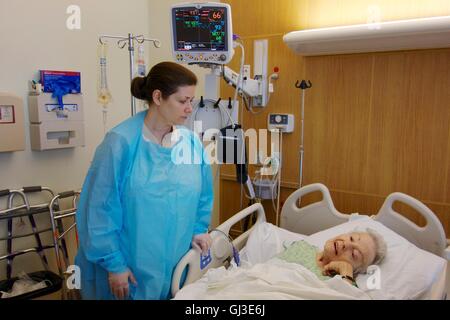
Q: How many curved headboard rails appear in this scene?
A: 2